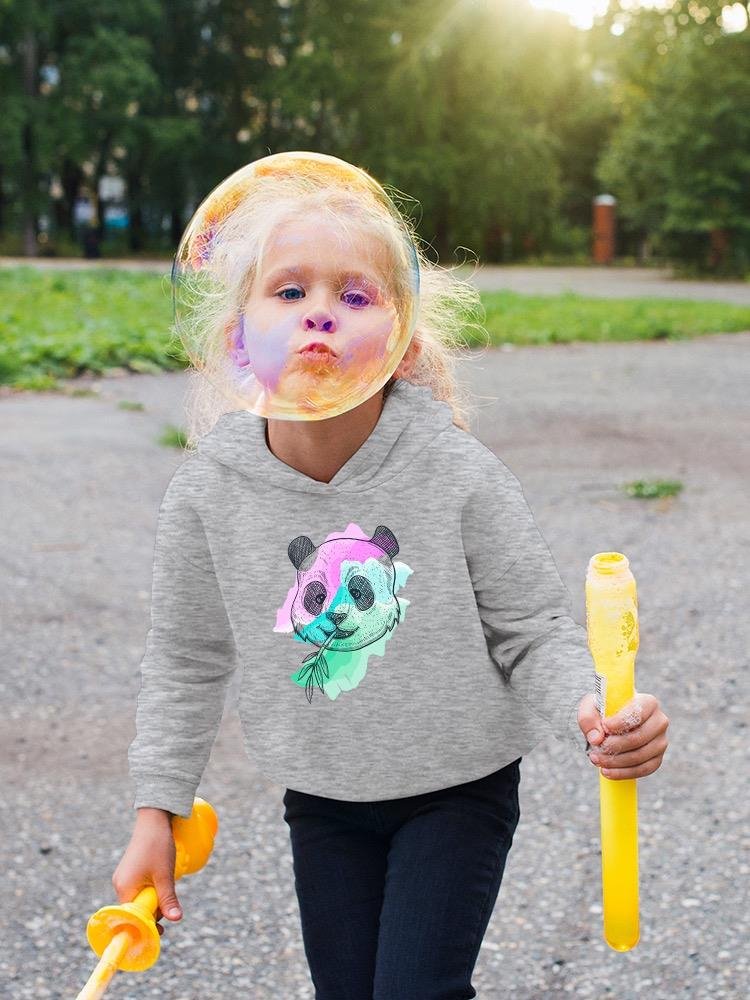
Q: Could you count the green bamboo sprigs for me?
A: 1